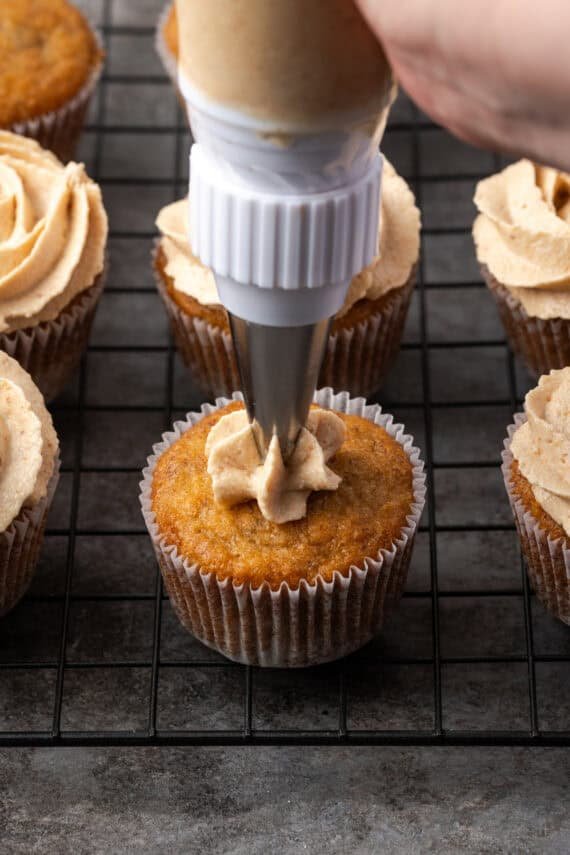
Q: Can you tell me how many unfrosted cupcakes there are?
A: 2